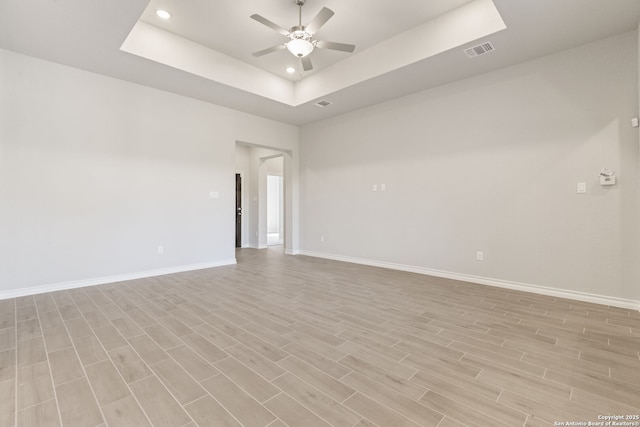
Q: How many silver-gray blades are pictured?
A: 5